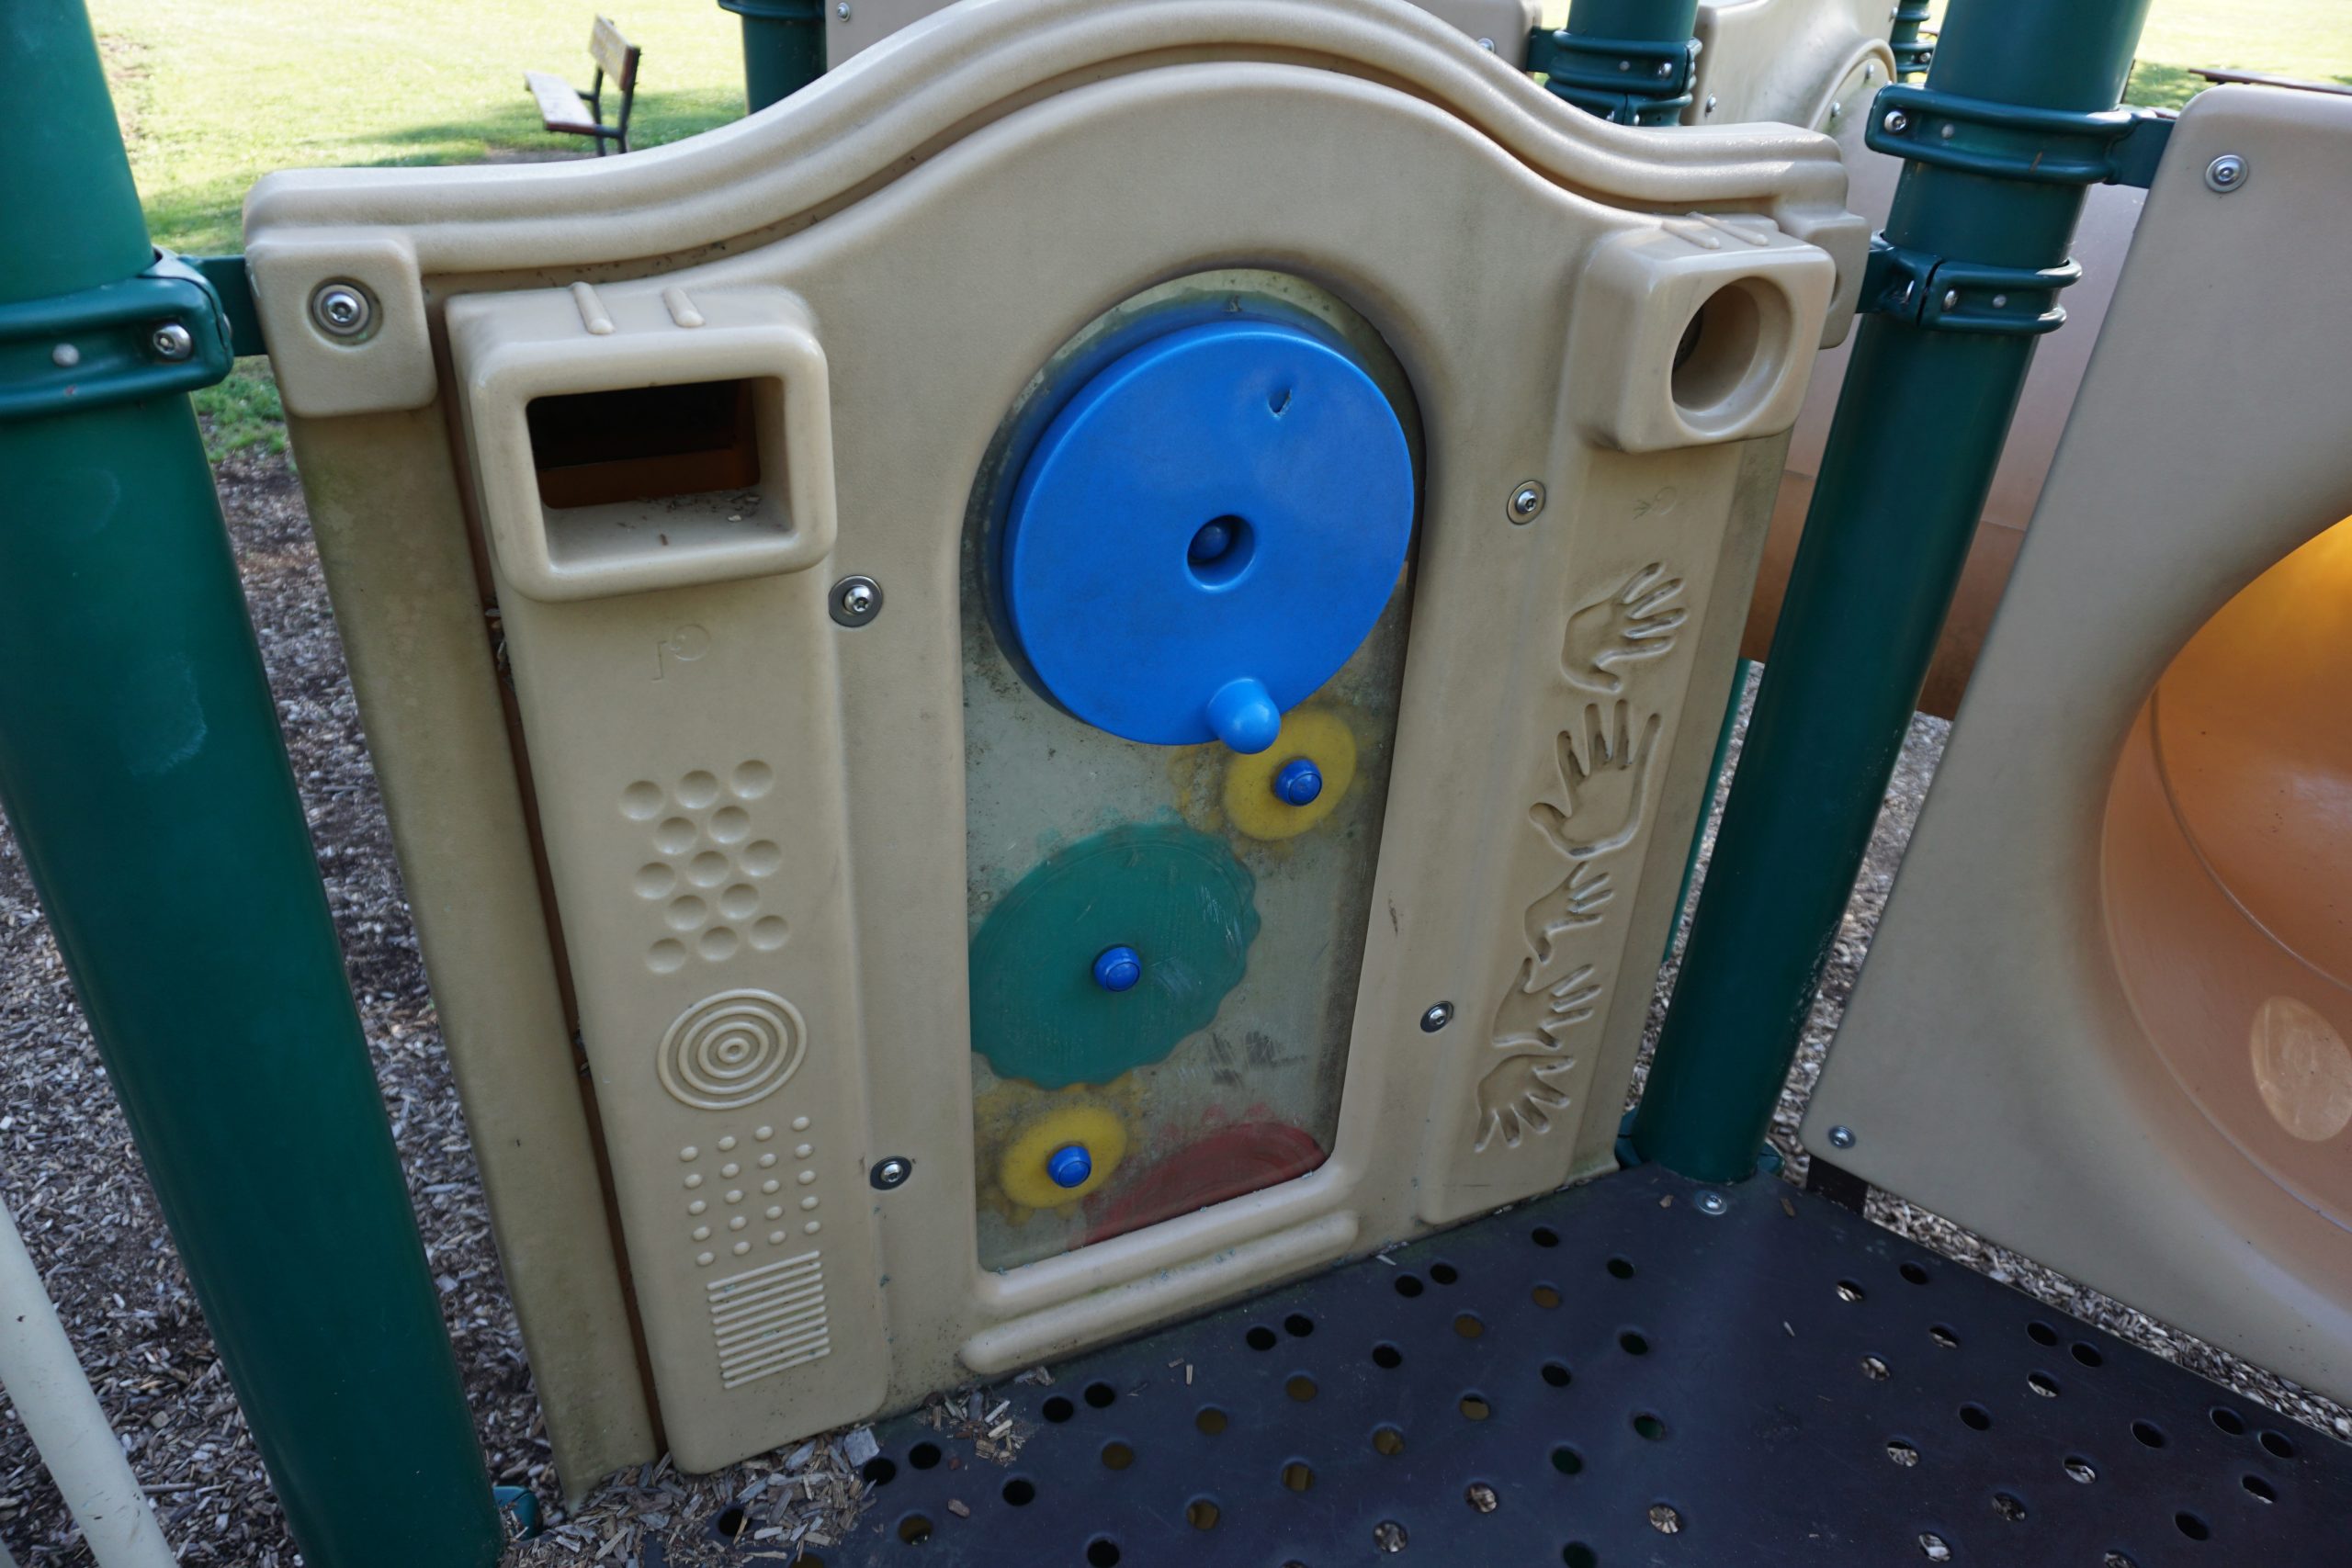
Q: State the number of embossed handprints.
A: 5